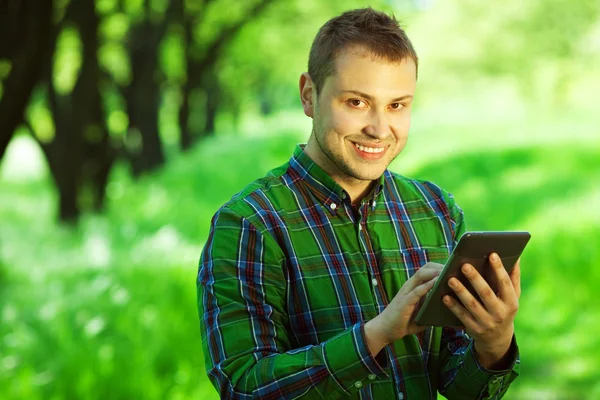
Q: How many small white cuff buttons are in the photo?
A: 2